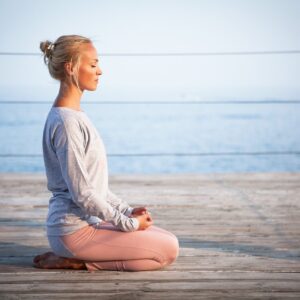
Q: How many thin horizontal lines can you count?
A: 3